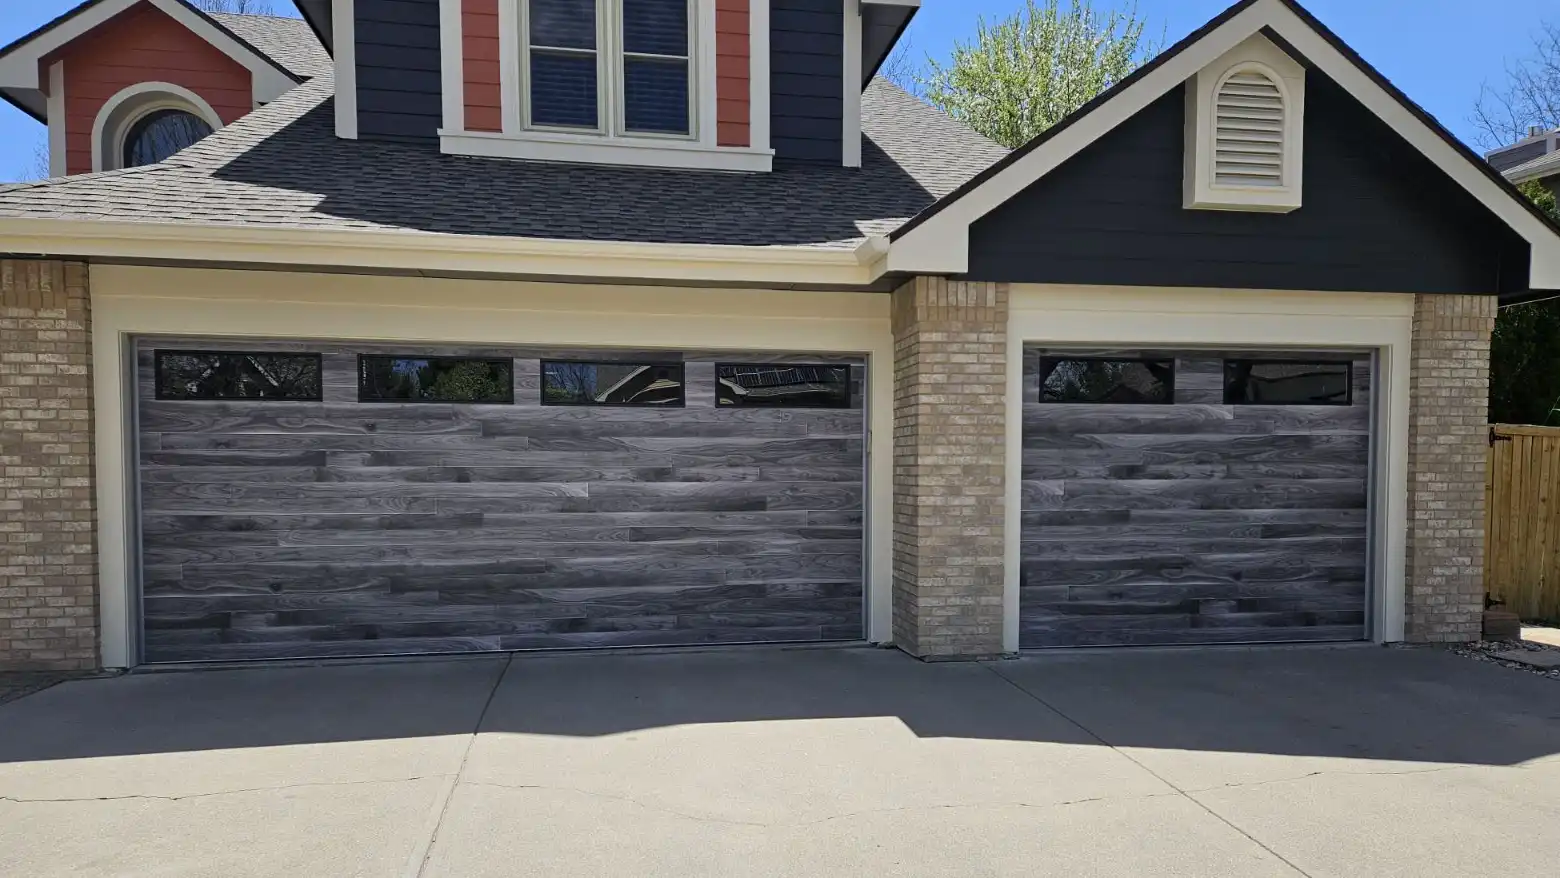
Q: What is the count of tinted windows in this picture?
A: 6